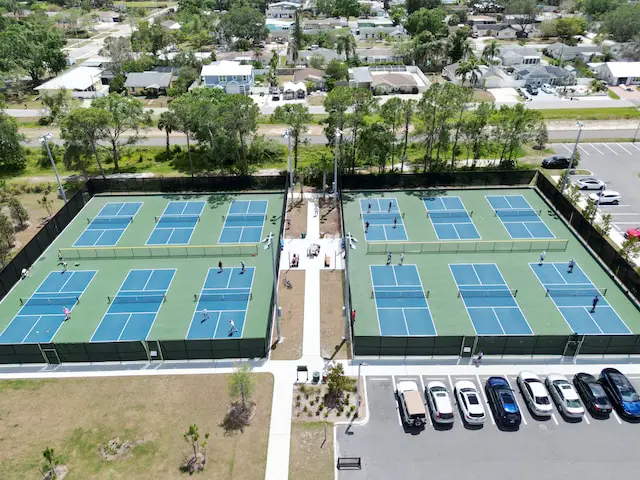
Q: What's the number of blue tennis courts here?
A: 12